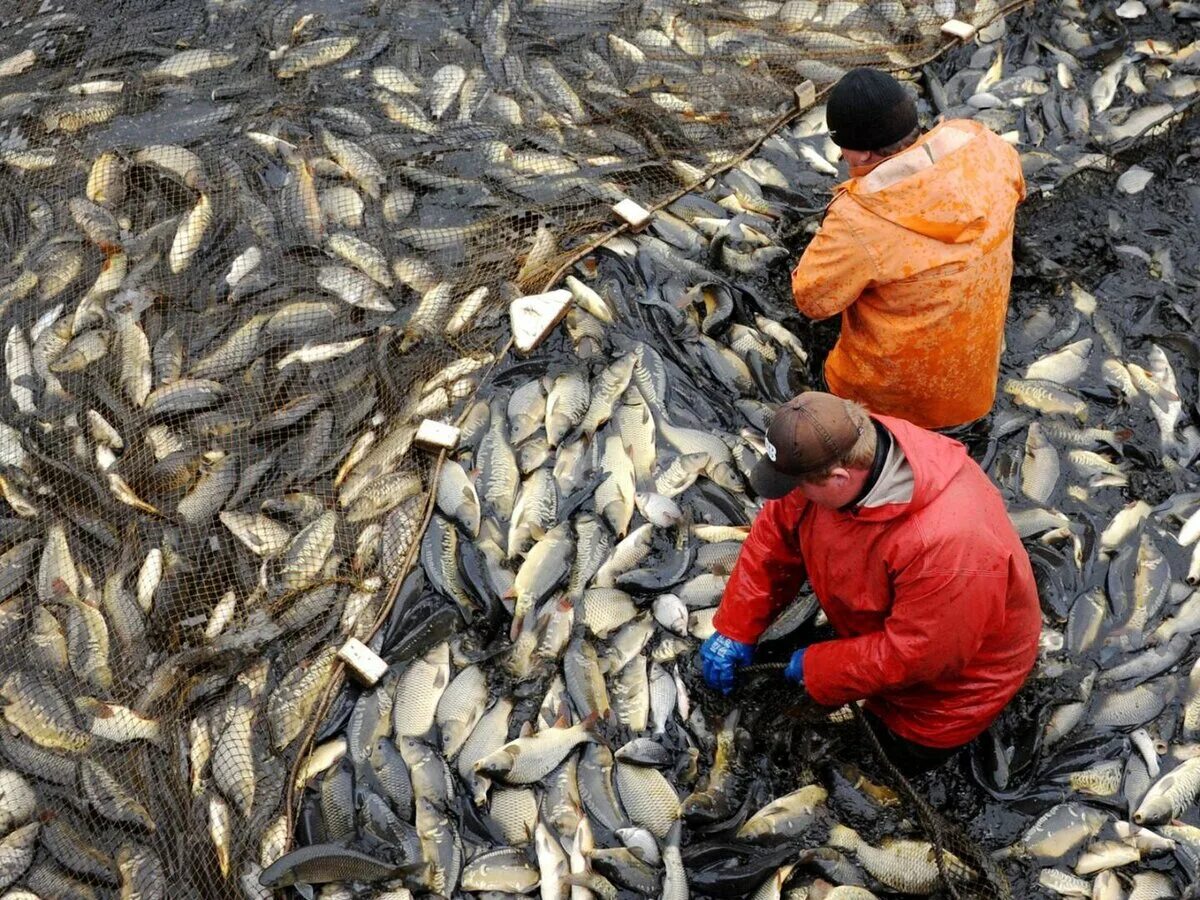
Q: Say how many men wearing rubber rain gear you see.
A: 2